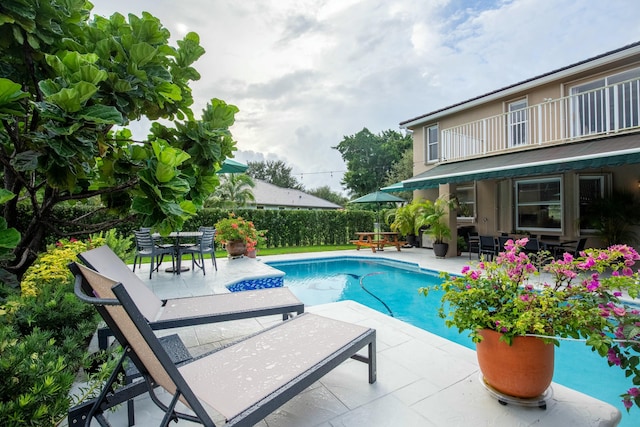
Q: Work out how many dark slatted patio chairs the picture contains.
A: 4